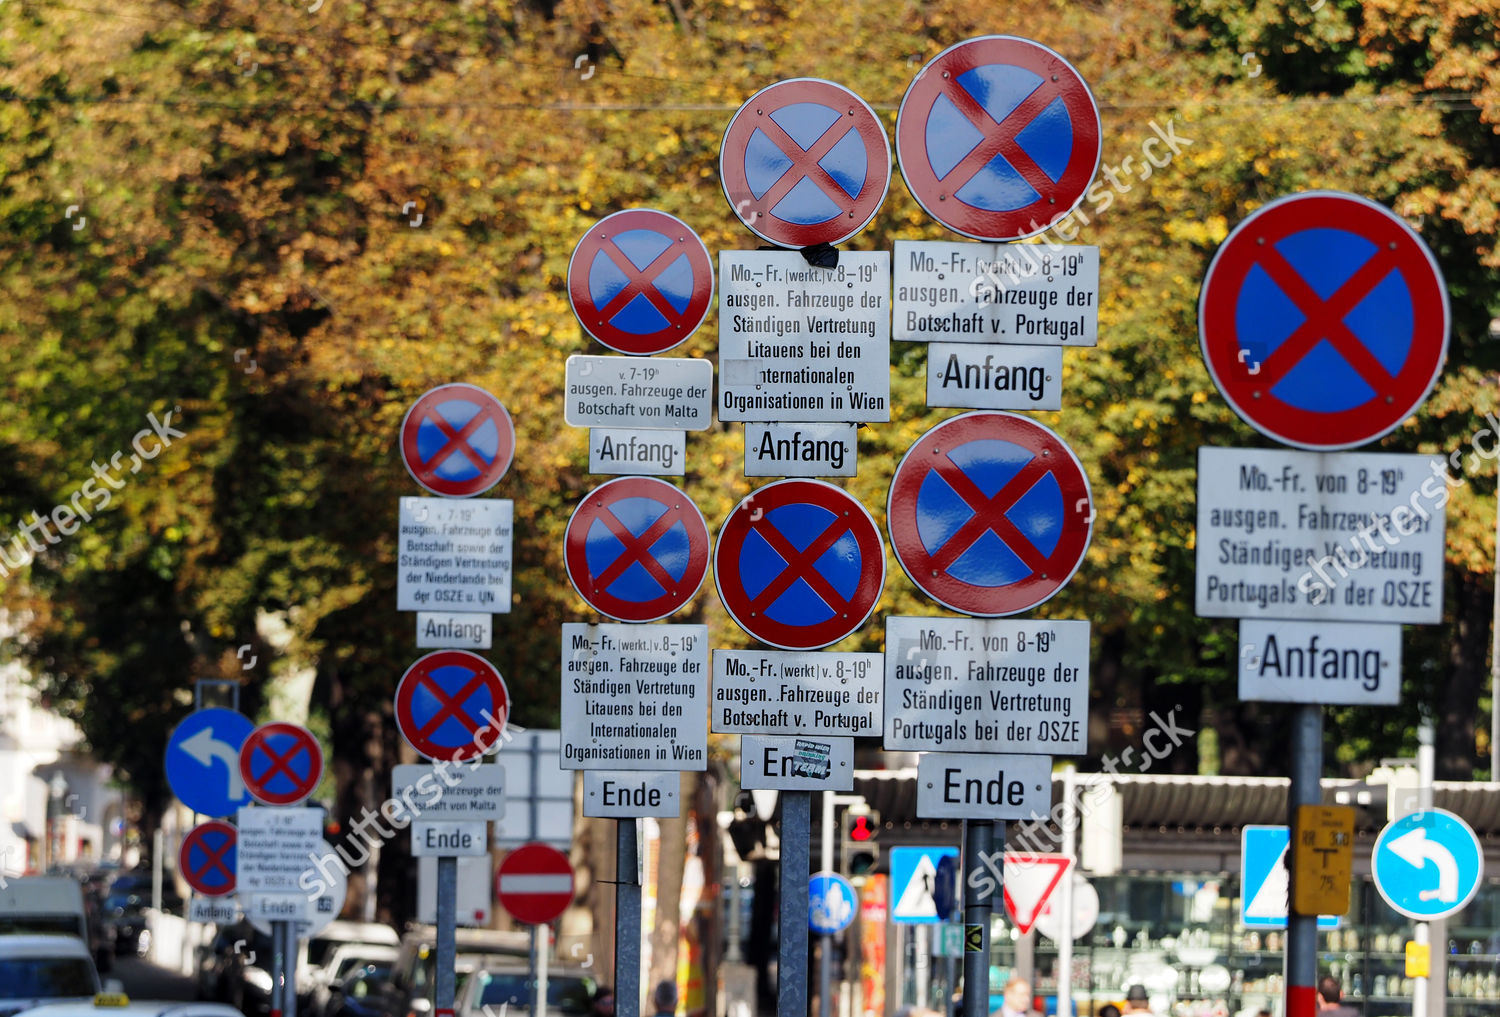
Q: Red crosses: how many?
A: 11